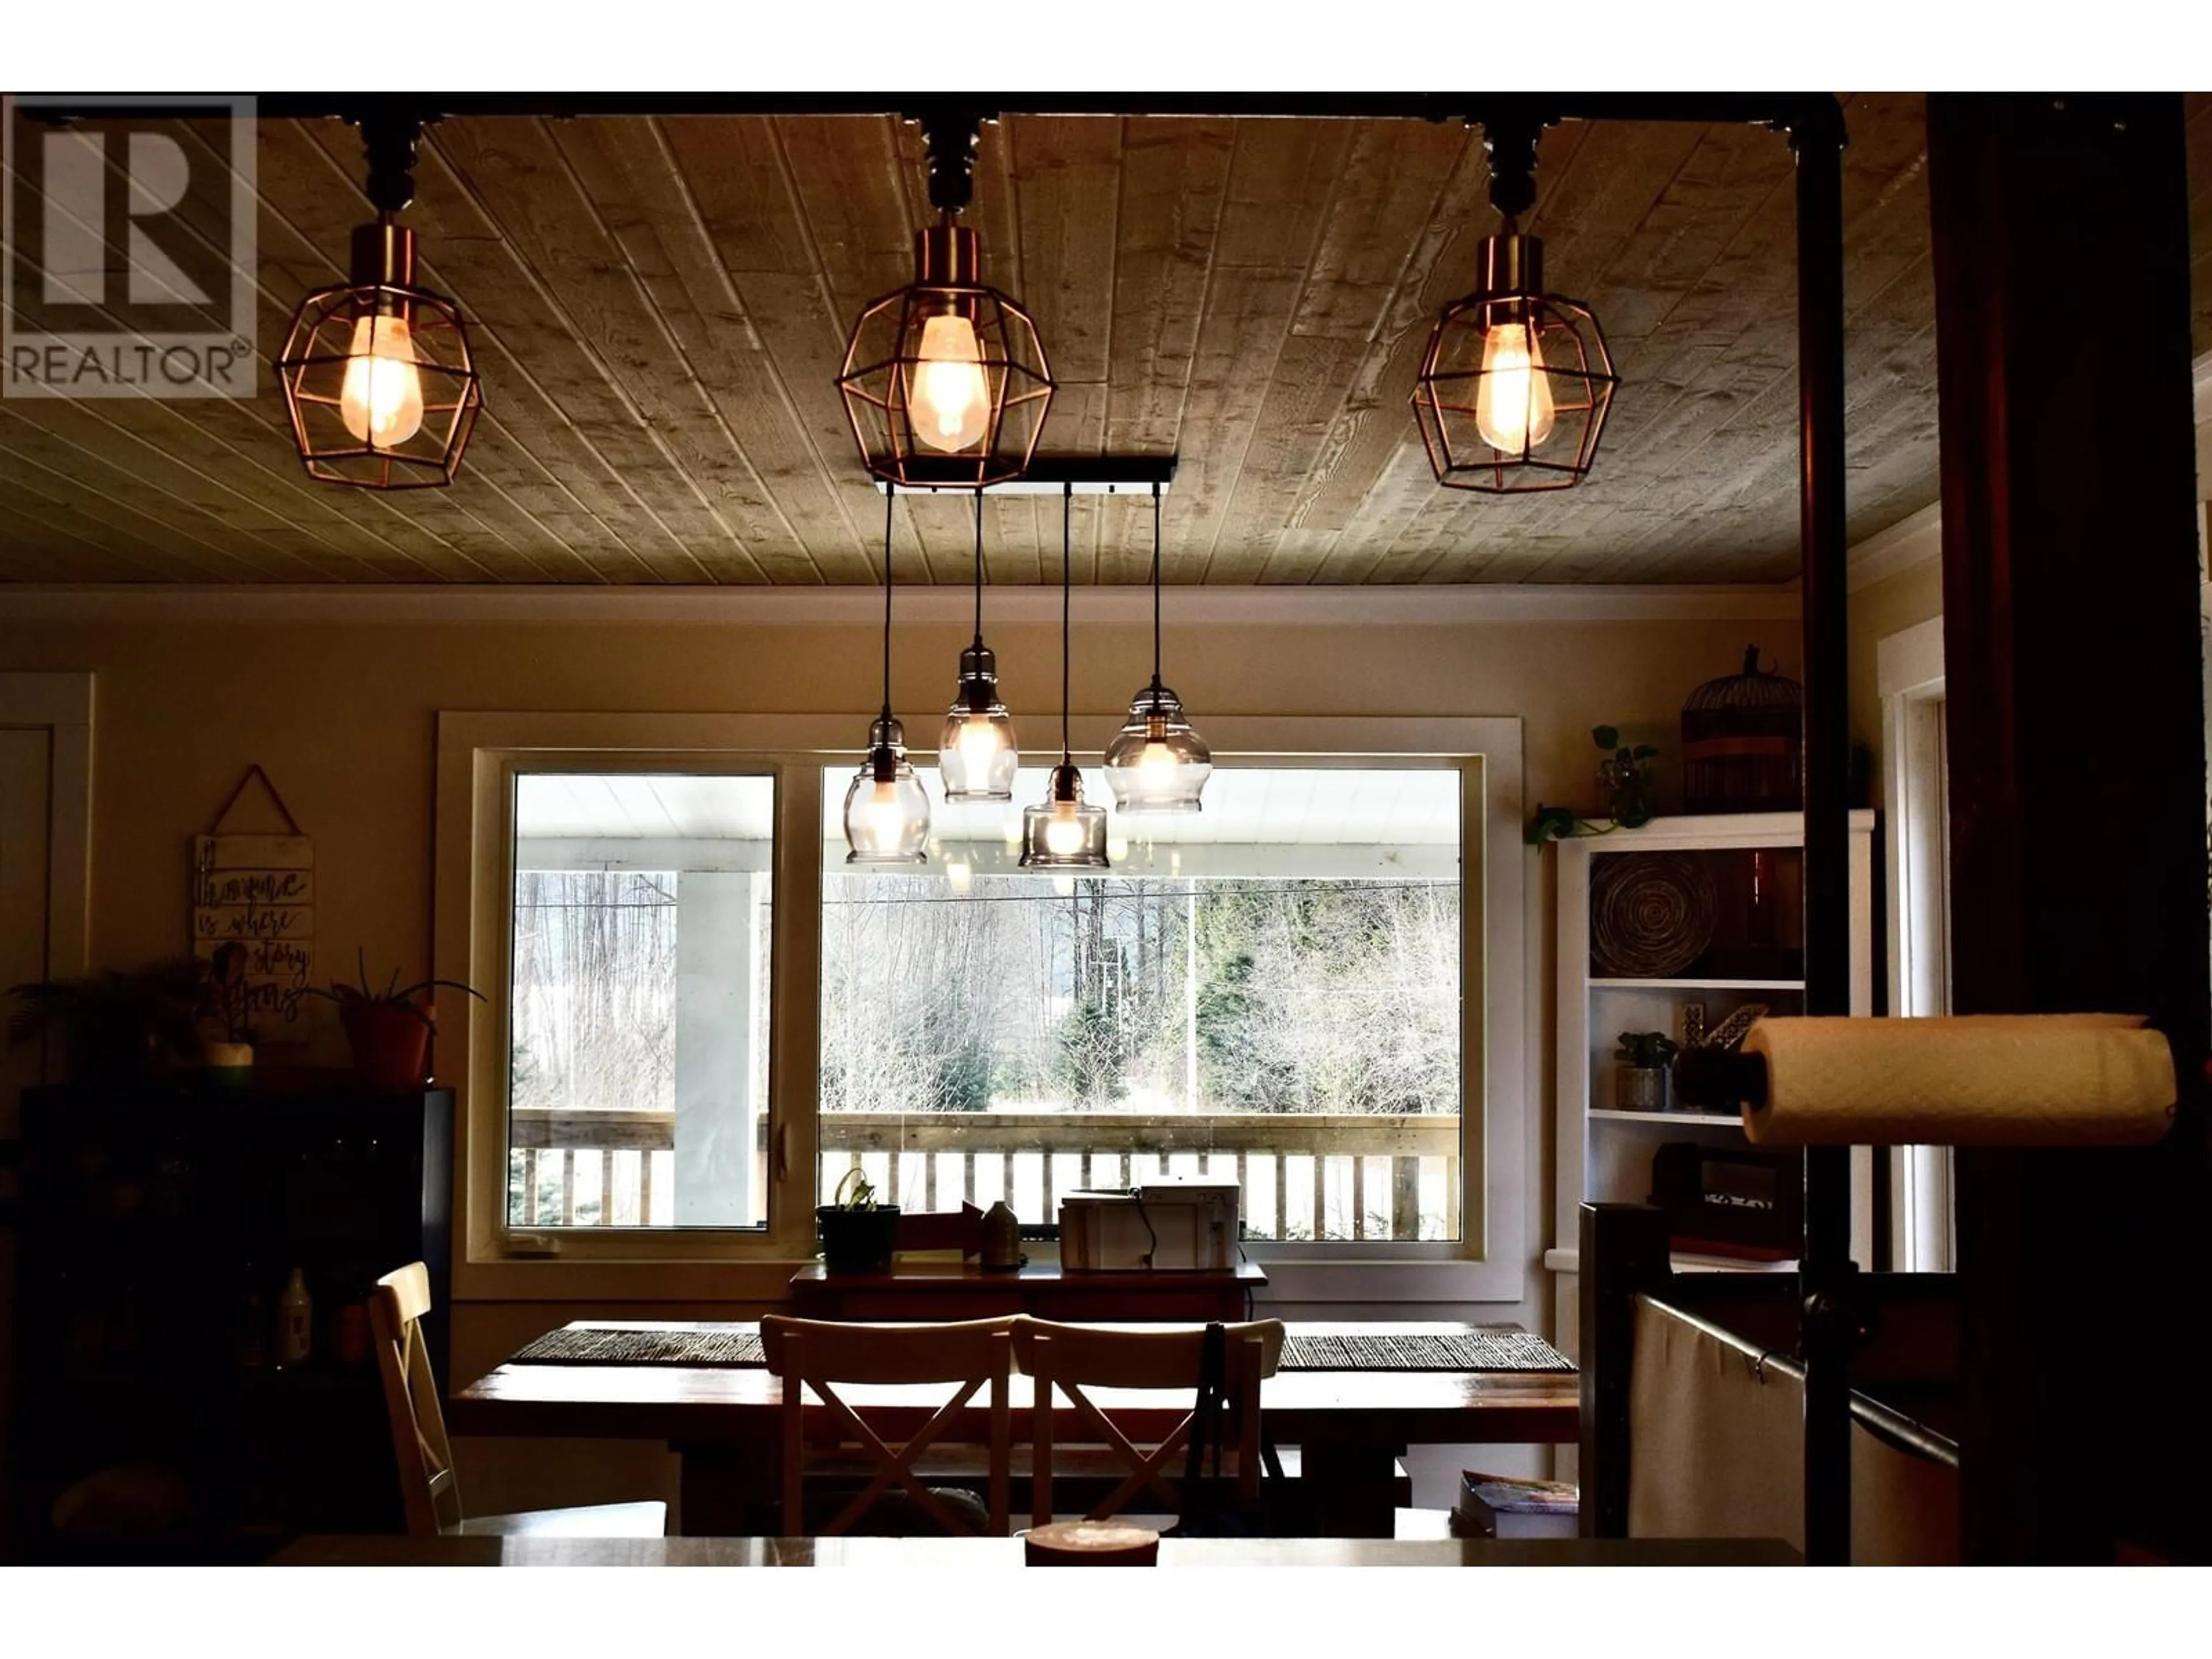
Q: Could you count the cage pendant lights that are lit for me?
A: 3